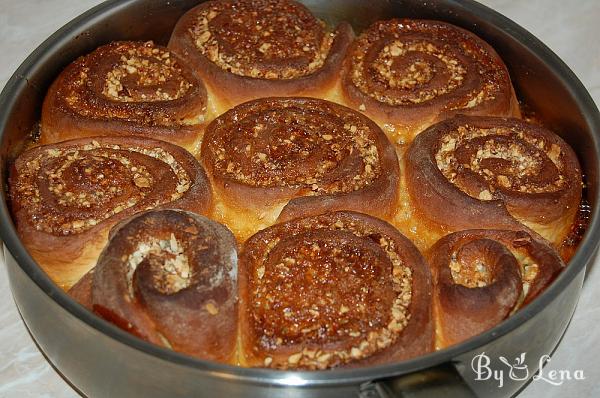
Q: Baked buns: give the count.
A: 9